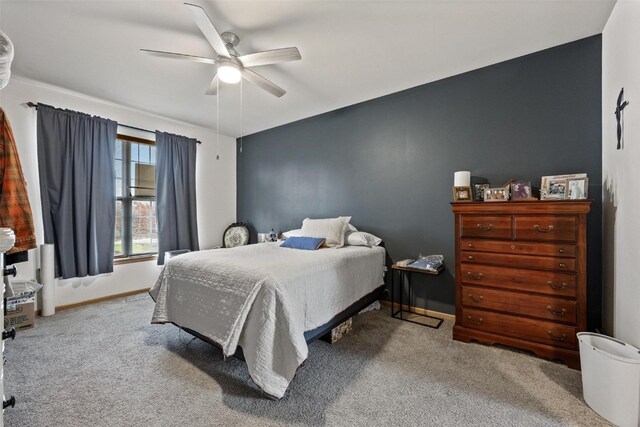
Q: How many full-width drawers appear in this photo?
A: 5